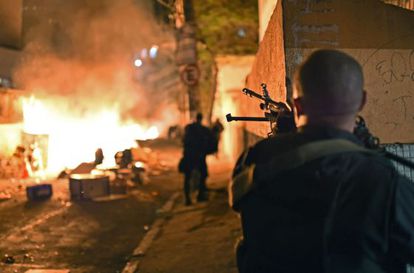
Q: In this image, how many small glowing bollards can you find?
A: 0